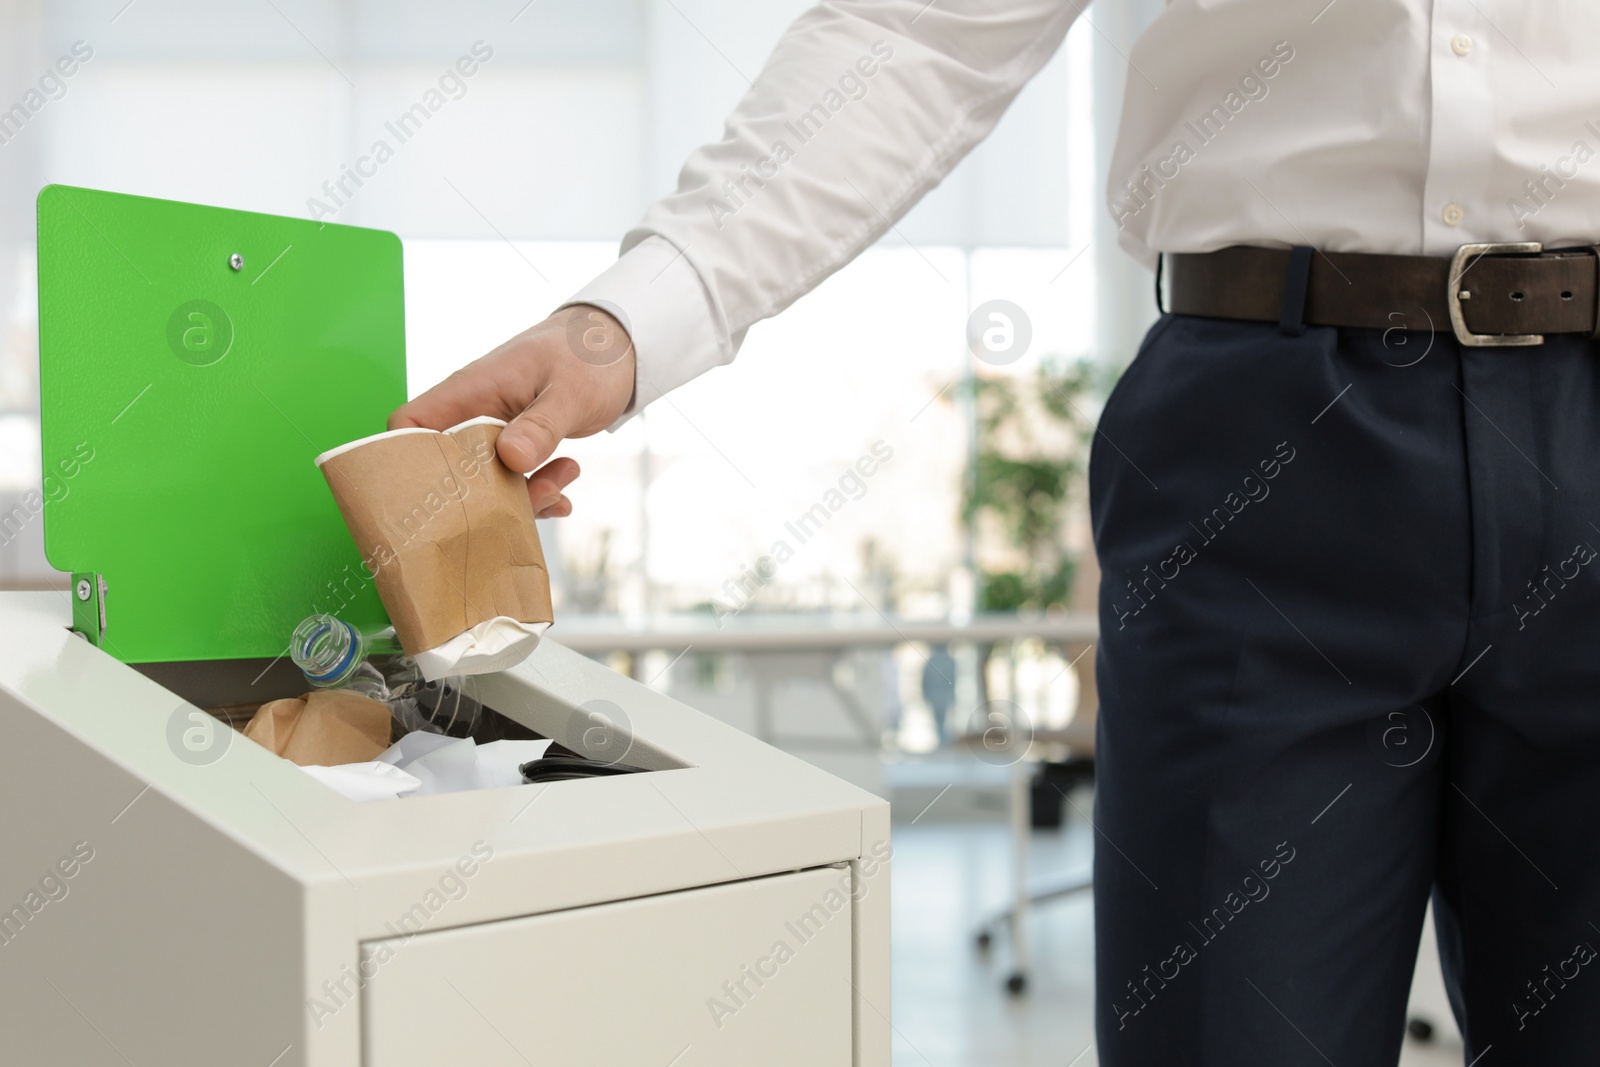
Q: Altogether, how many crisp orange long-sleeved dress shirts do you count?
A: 0